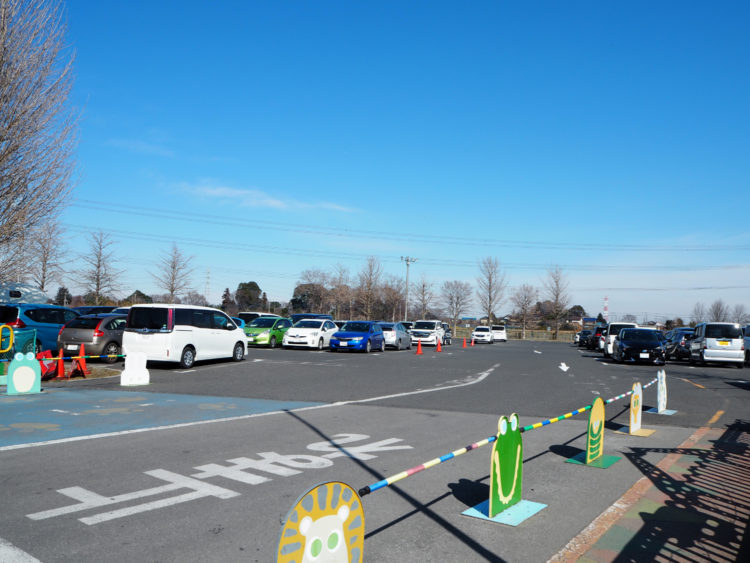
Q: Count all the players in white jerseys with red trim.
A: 0